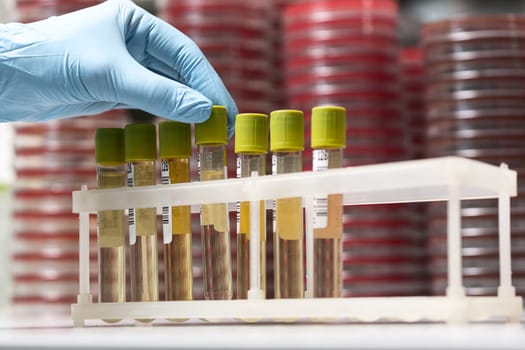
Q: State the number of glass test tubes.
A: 7